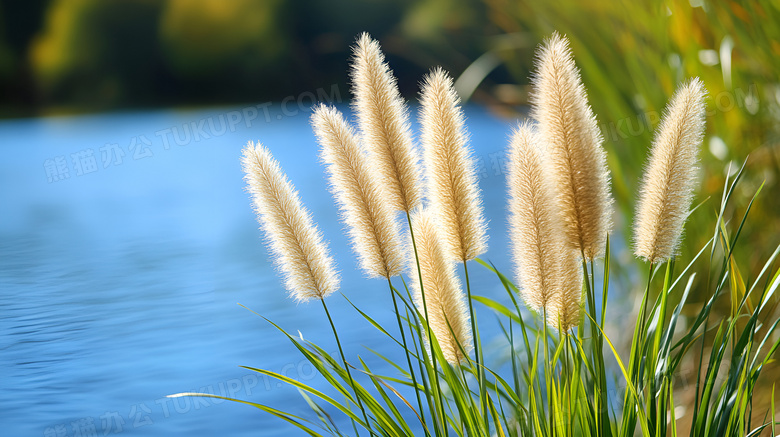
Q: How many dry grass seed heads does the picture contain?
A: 9